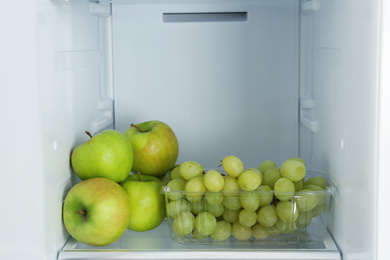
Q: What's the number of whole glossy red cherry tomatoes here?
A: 0